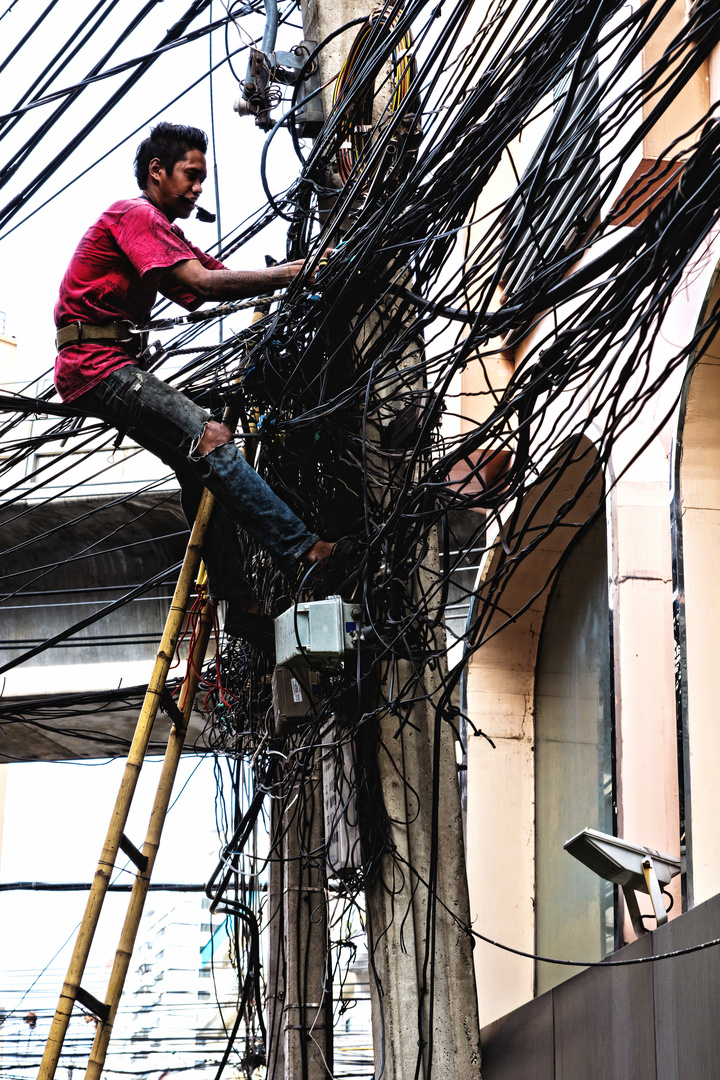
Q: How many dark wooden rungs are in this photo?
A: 3